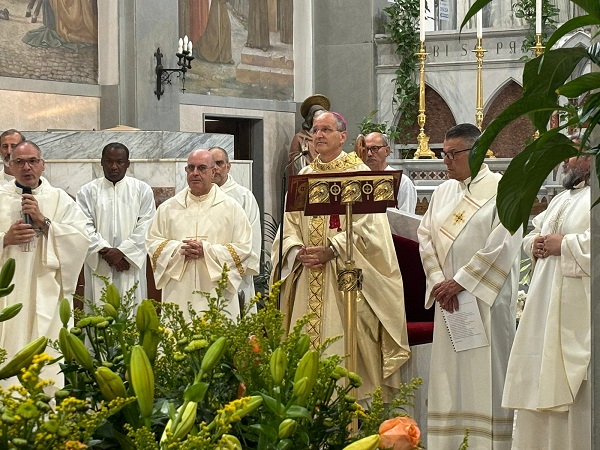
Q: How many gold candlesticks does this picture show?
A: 3